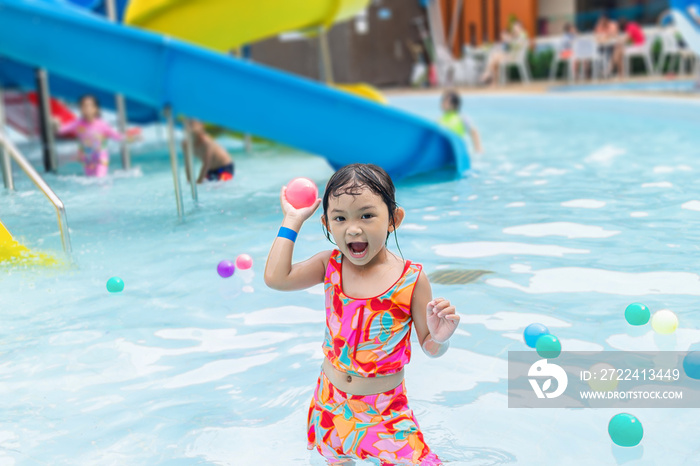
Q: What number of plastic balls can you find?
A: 11